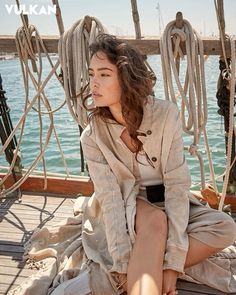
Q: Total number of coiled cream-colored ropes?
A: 3